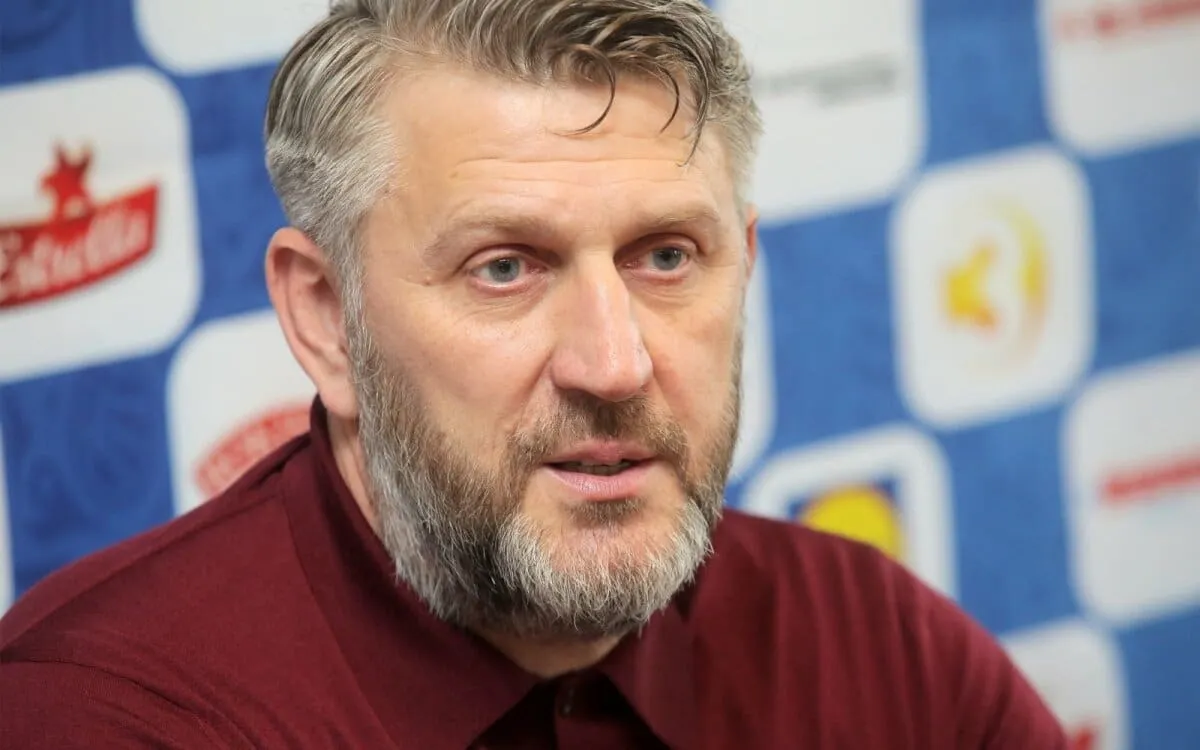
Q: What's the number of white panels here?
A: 11